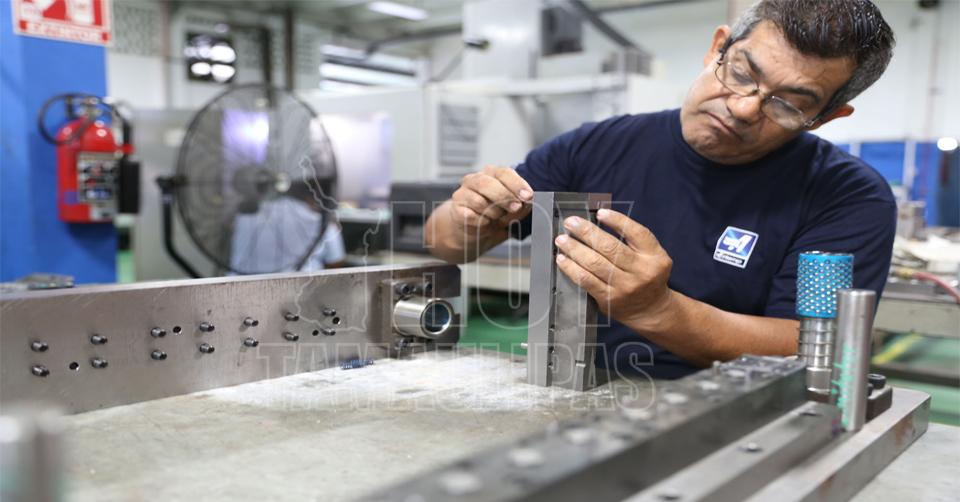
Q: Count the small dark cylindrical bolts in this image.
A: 14